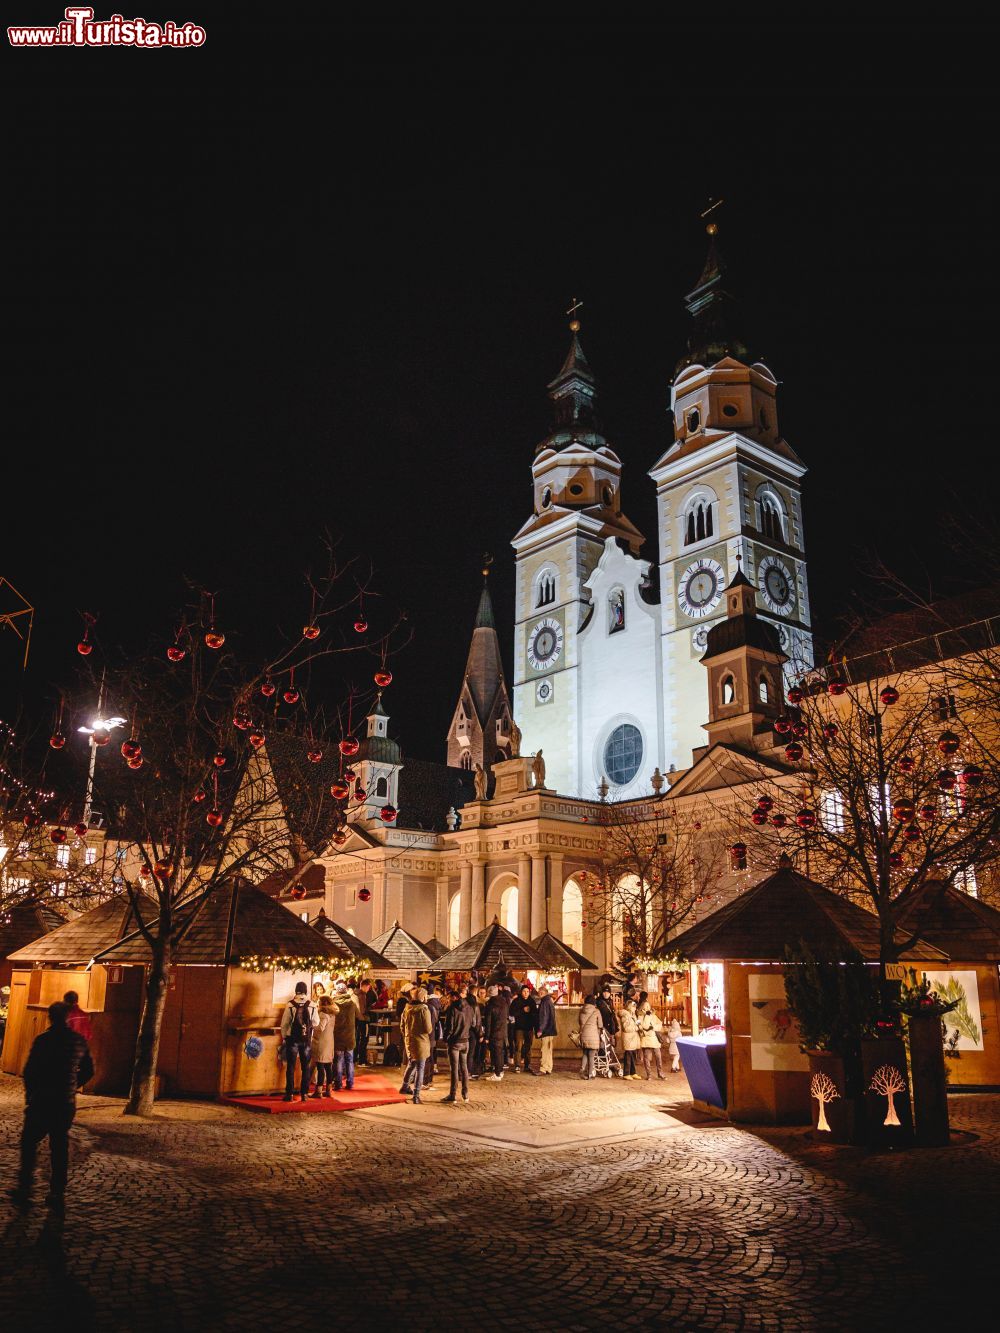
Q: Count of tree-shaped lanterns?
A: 2